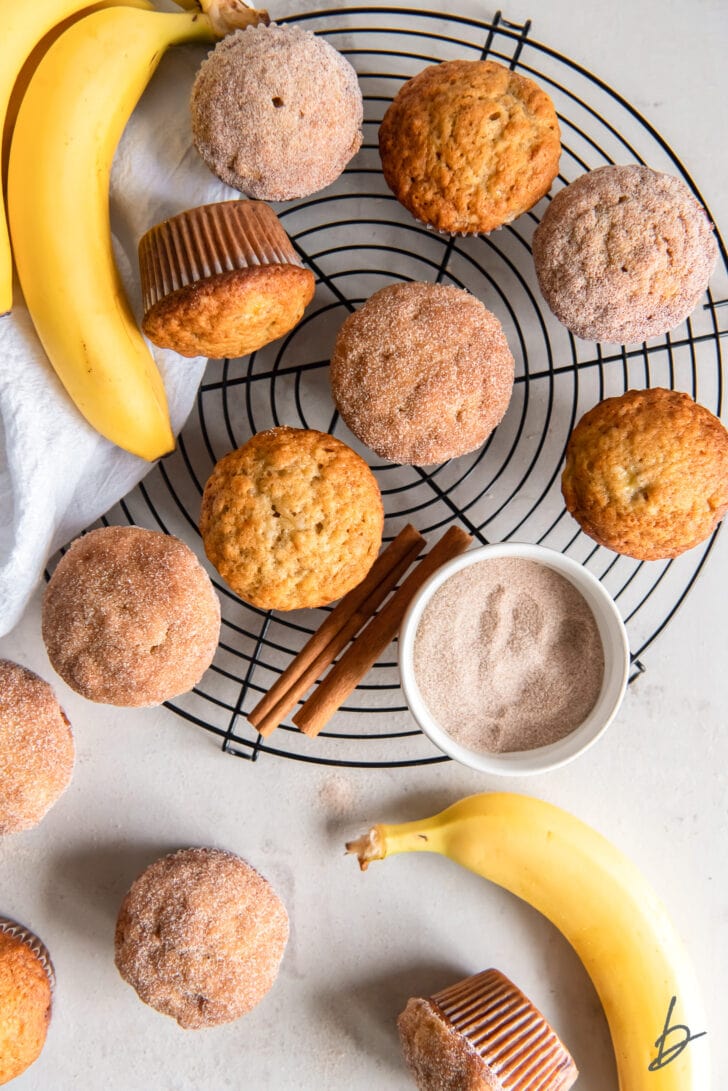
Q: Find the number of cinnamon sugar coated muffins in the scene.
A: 7